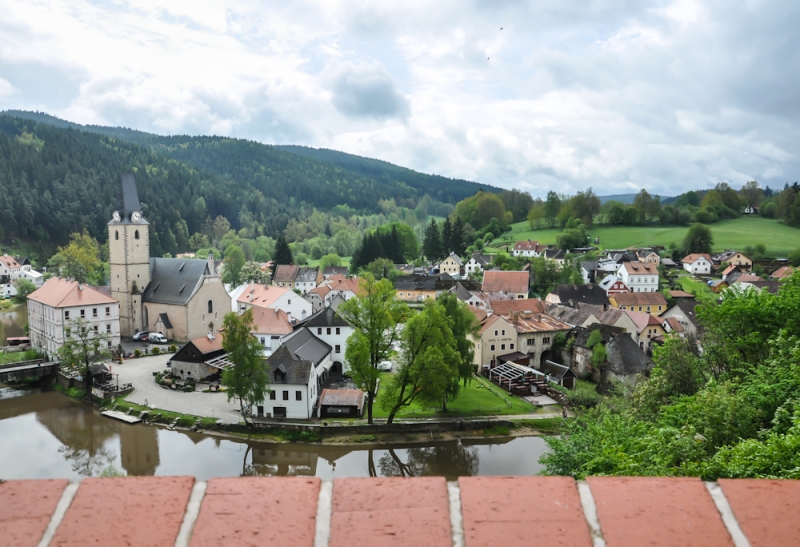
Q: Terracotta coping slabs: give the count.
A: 7